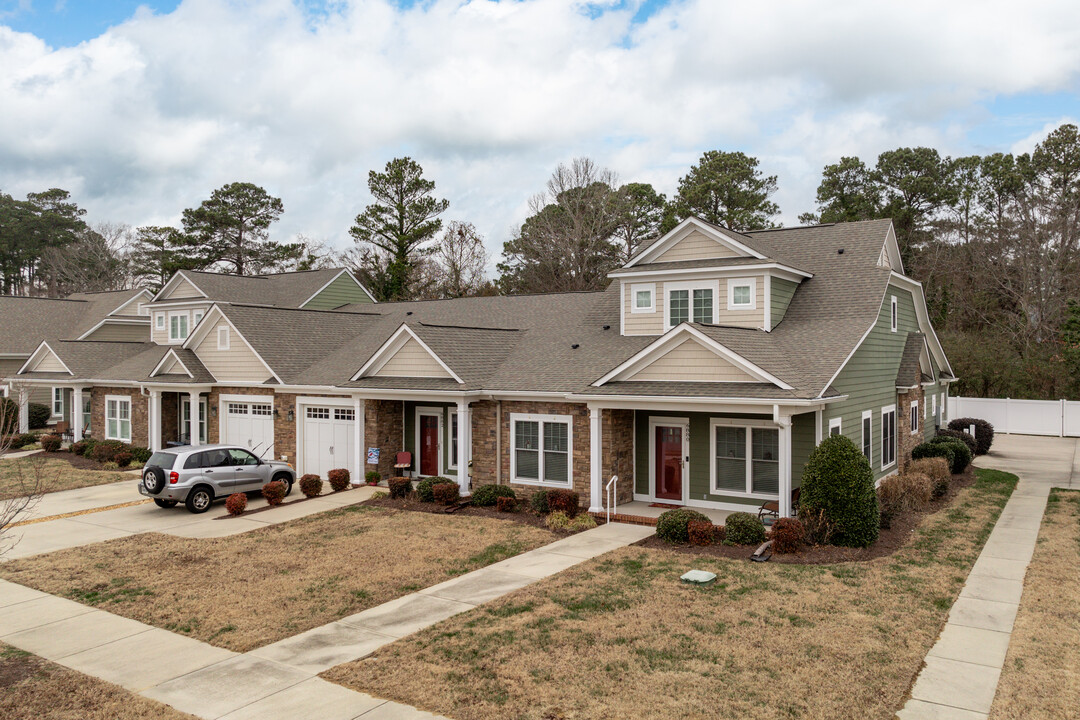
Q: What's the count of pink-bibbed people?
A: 0